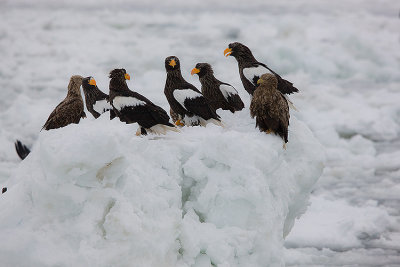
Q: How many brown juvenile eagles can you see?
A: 2